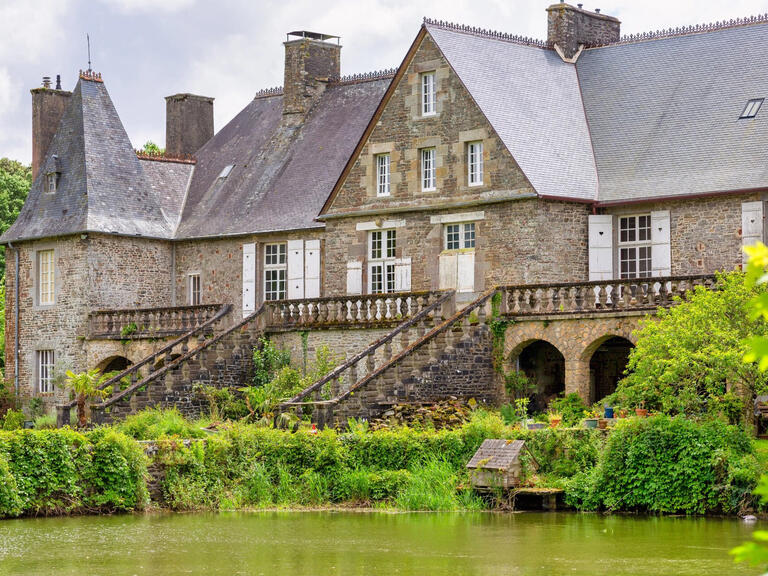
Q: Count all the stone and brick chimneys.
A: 4